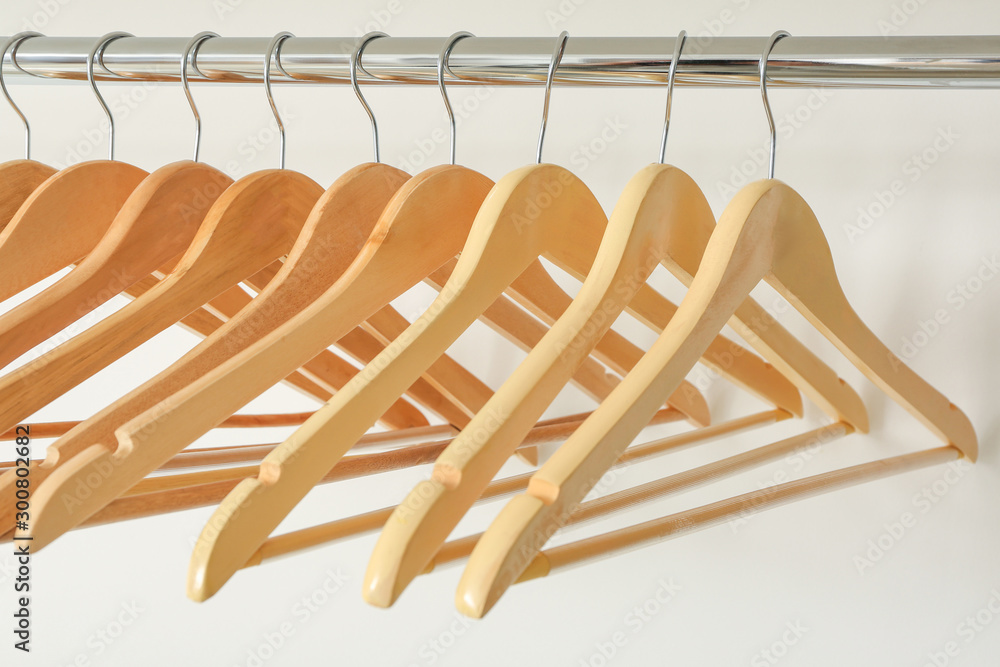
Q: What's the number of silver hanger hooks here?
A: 9